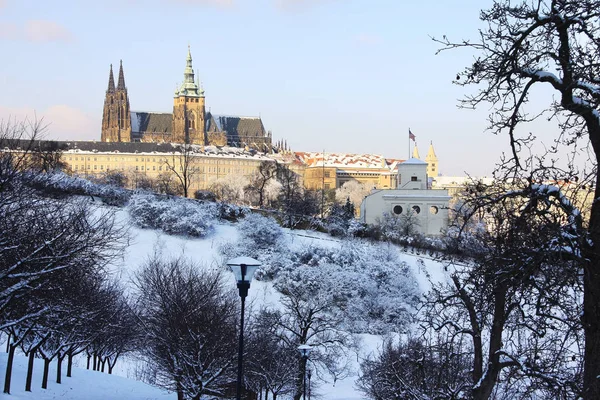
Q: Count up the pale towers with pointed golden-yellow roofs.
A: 2